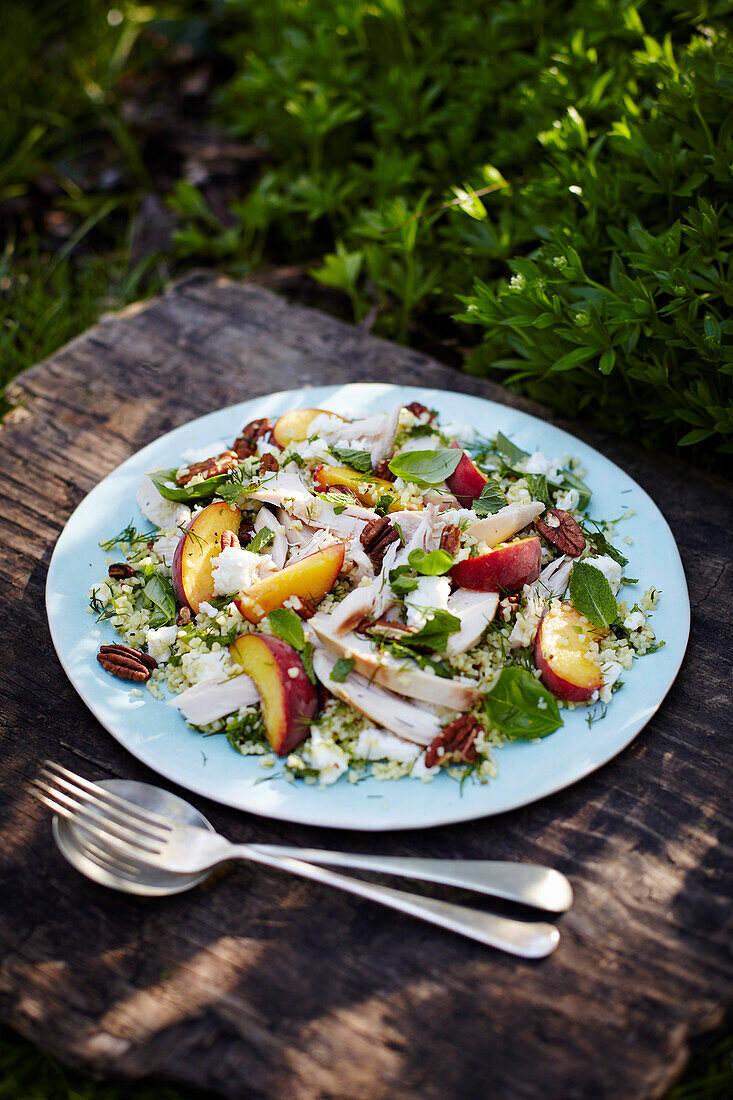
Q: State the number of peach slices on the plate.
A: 8